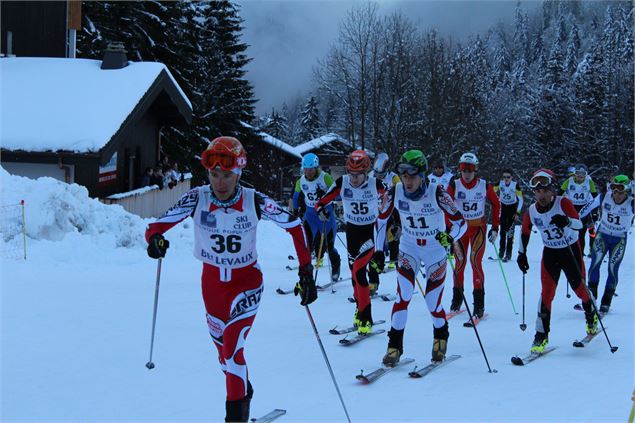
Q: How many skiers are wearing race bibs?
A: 11